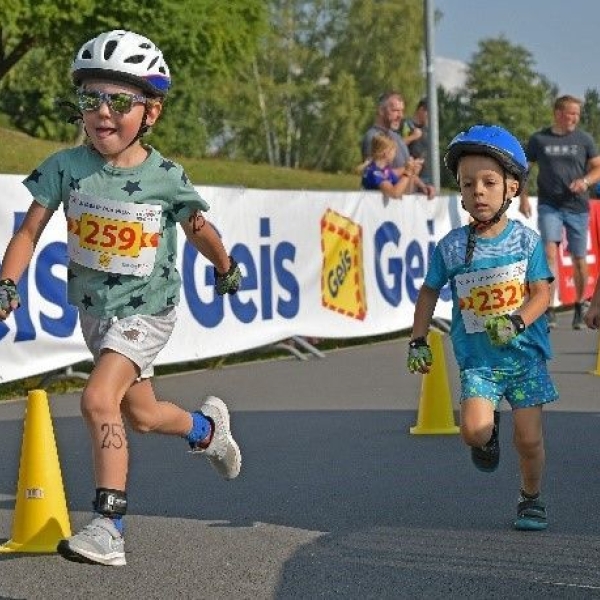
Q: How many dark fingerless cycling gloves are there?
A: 4